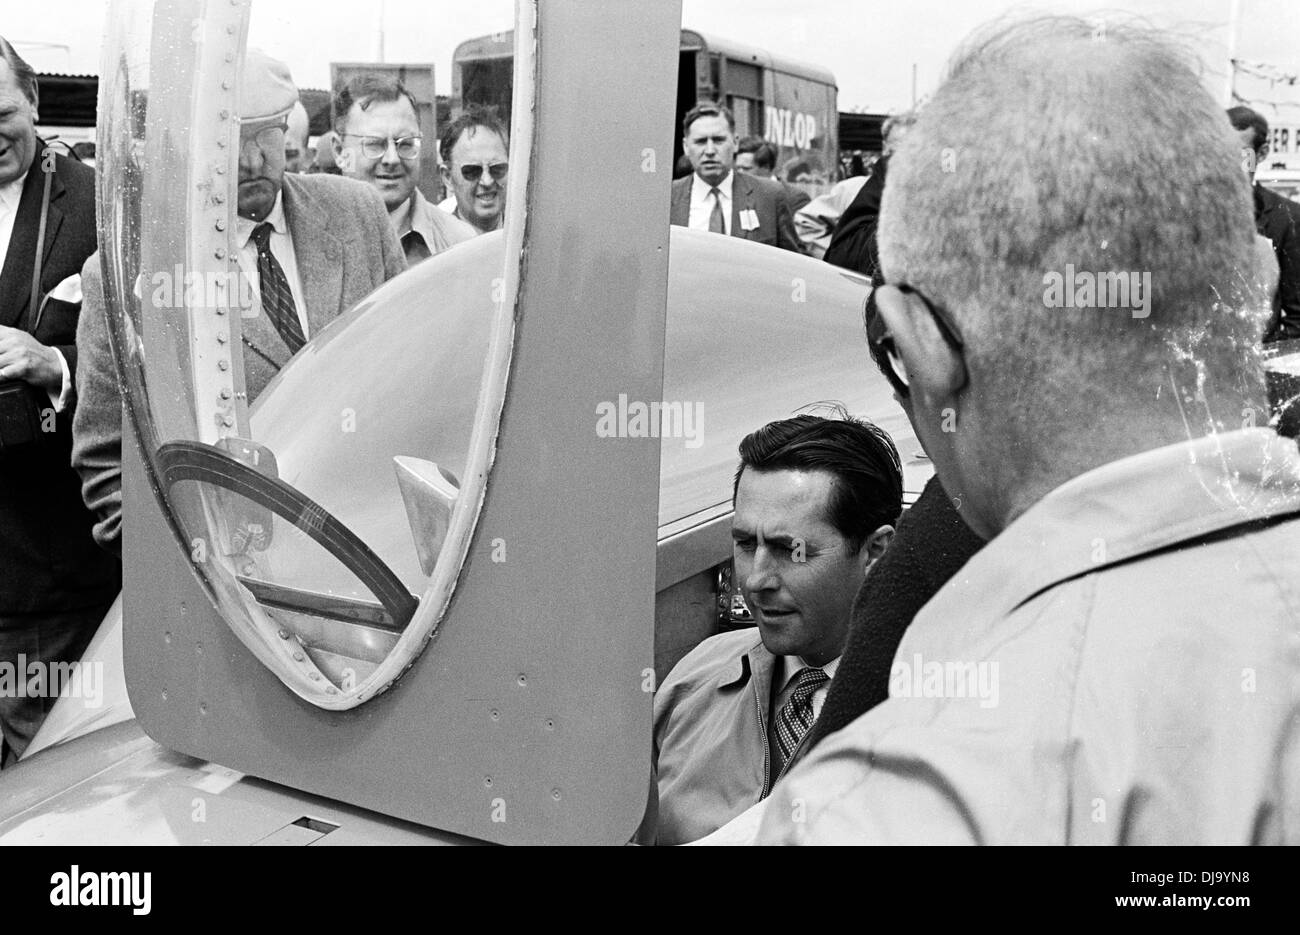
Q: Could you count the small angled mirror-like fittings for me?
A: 1